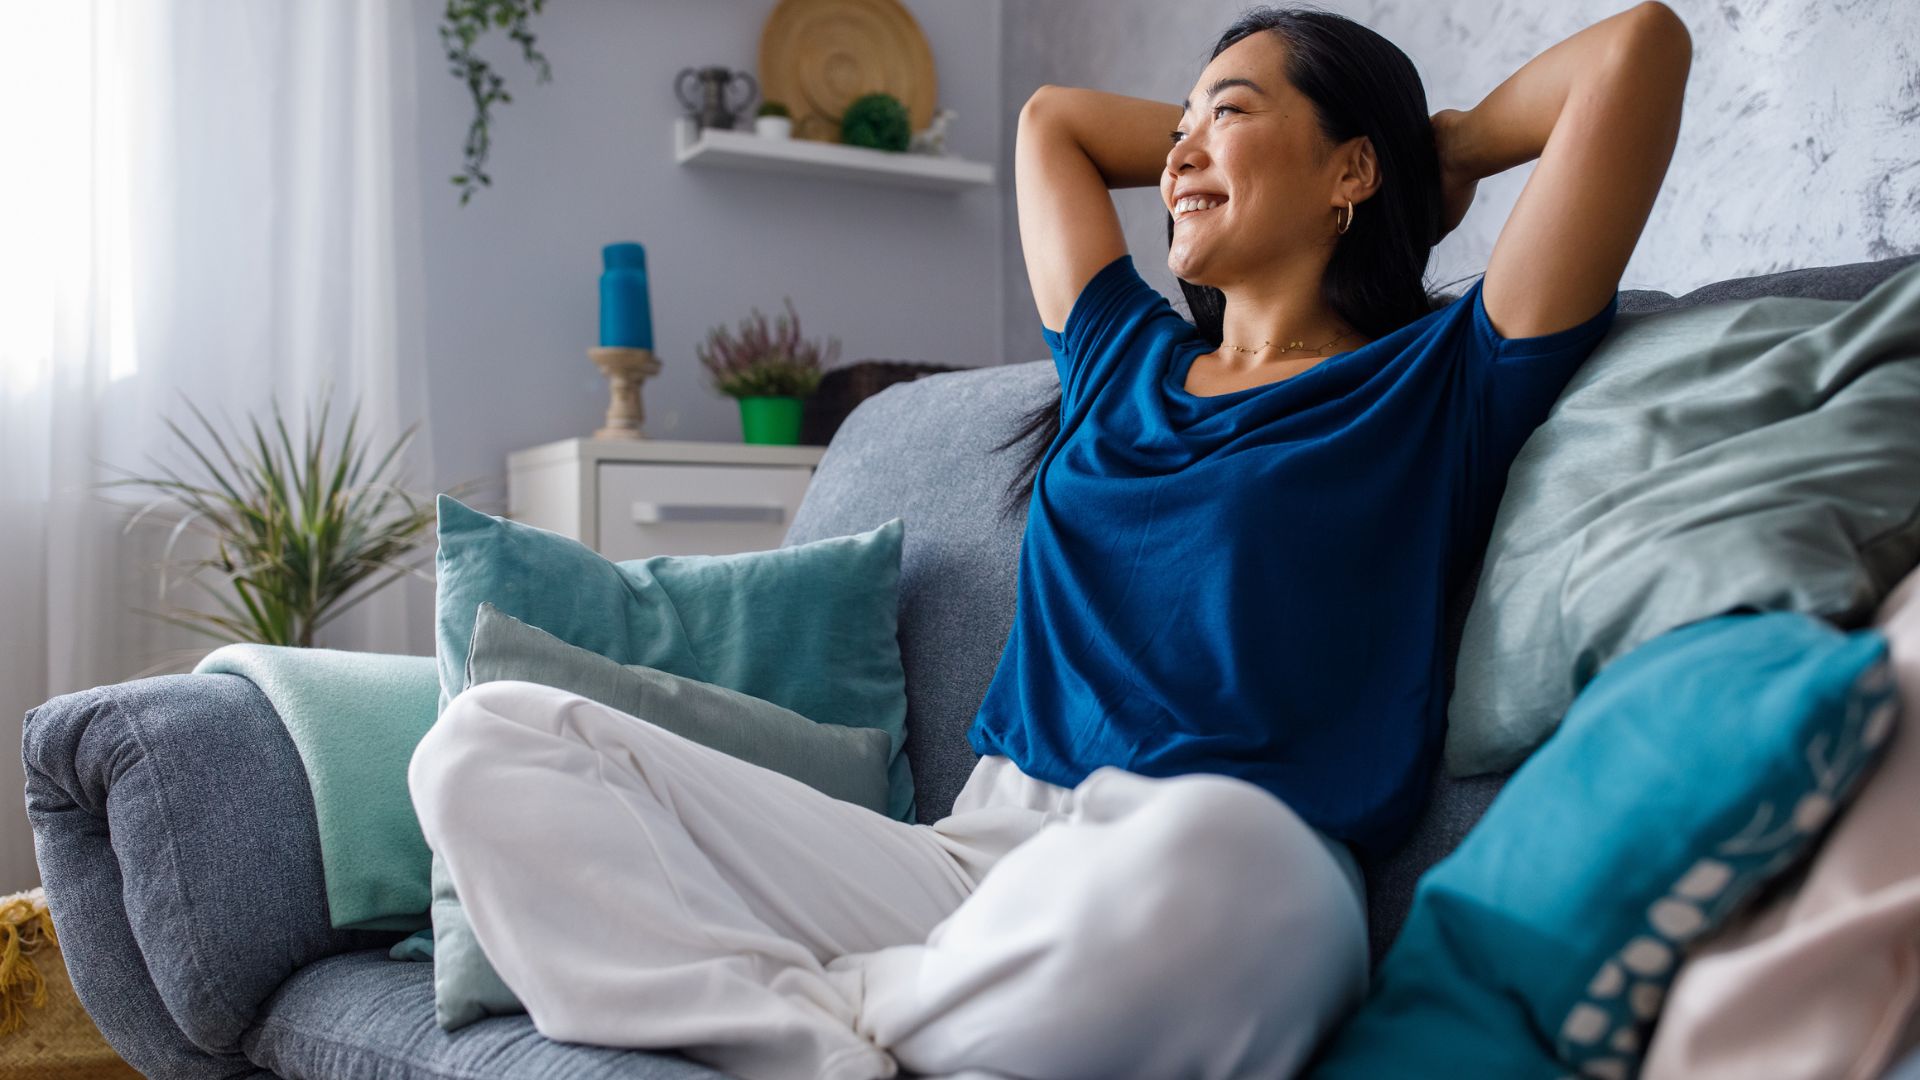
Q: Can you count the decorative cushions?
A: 5